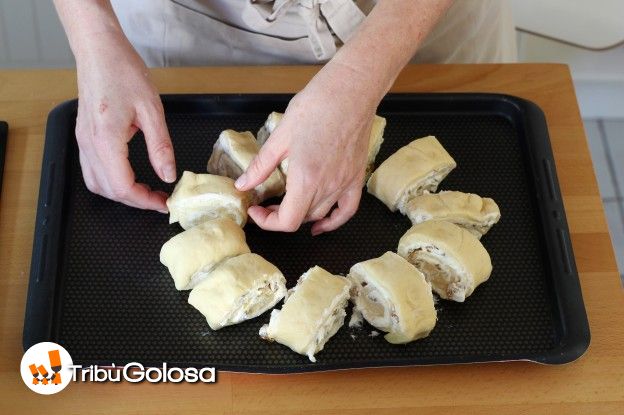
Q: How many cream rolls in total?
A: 11